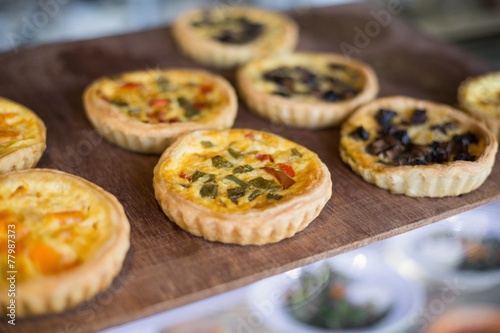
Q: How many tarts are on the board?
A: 8